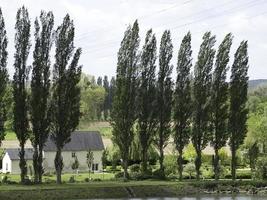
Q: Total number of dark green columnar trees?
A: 11